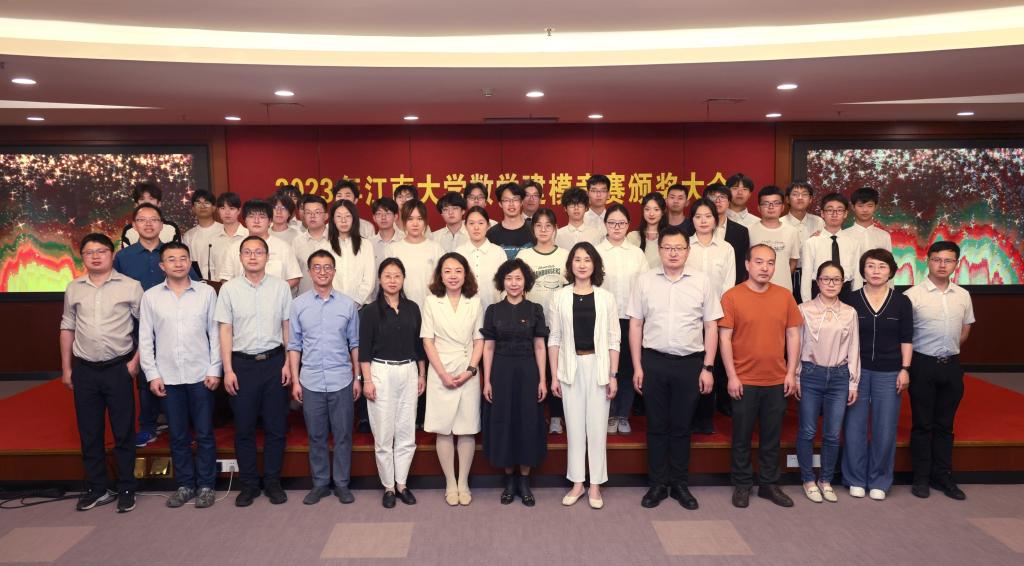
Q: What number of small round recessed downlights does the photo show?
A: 10